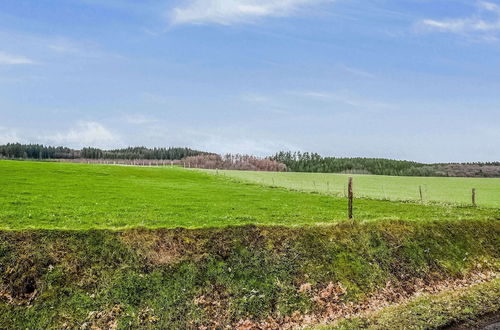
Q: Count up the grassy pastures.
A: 2